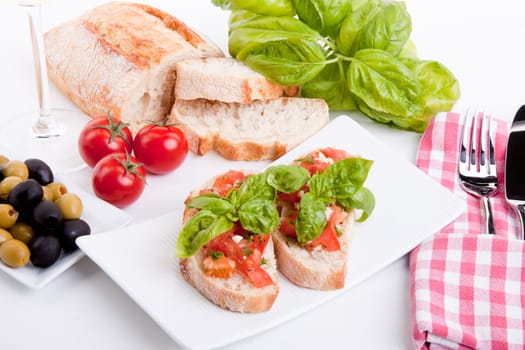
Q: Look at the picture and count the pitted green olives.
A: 2